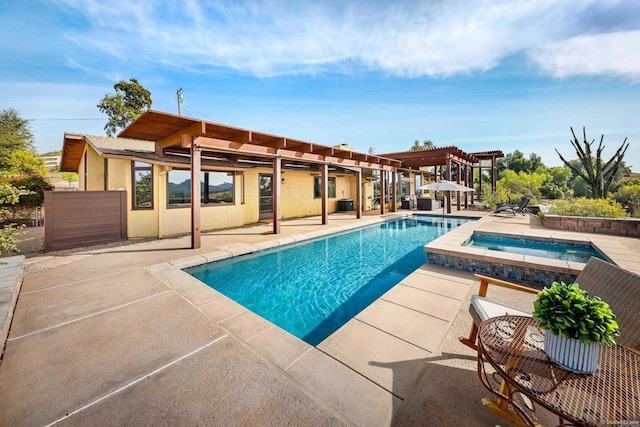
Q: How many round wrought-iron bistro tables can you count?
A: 1